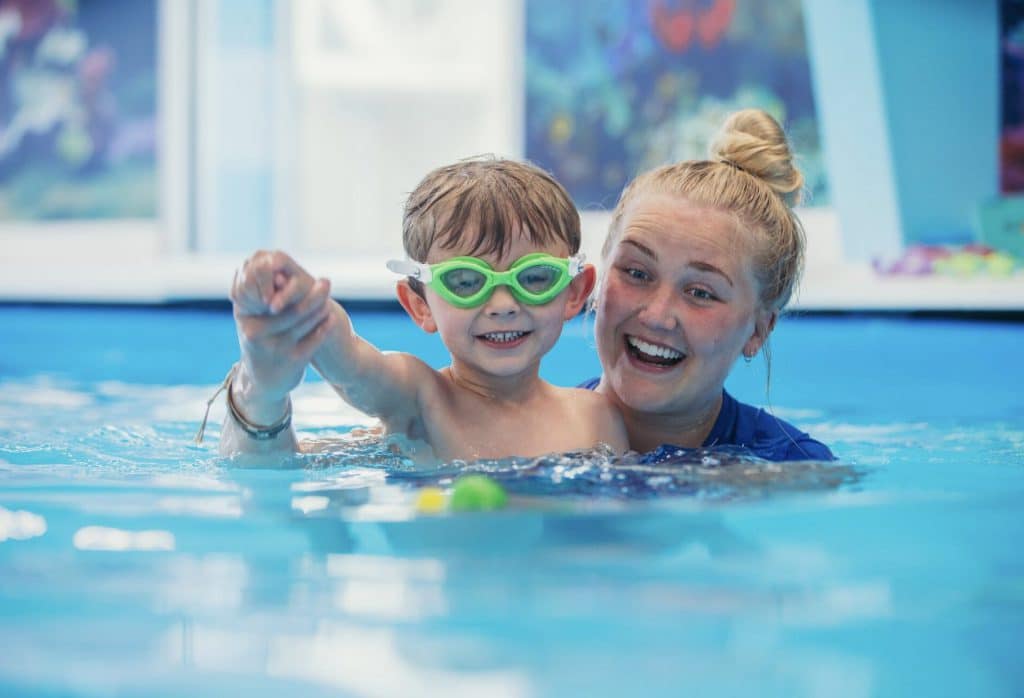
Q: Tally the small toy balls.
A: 2